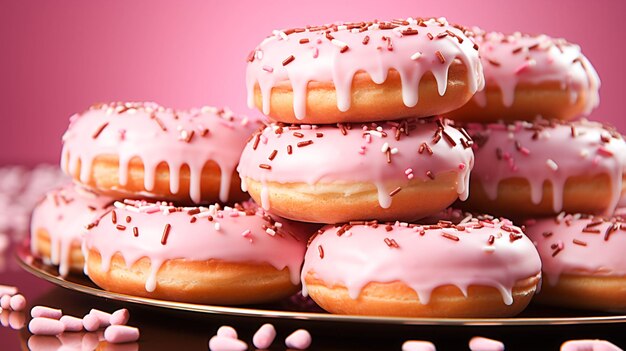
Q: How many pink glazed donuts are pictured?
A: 9